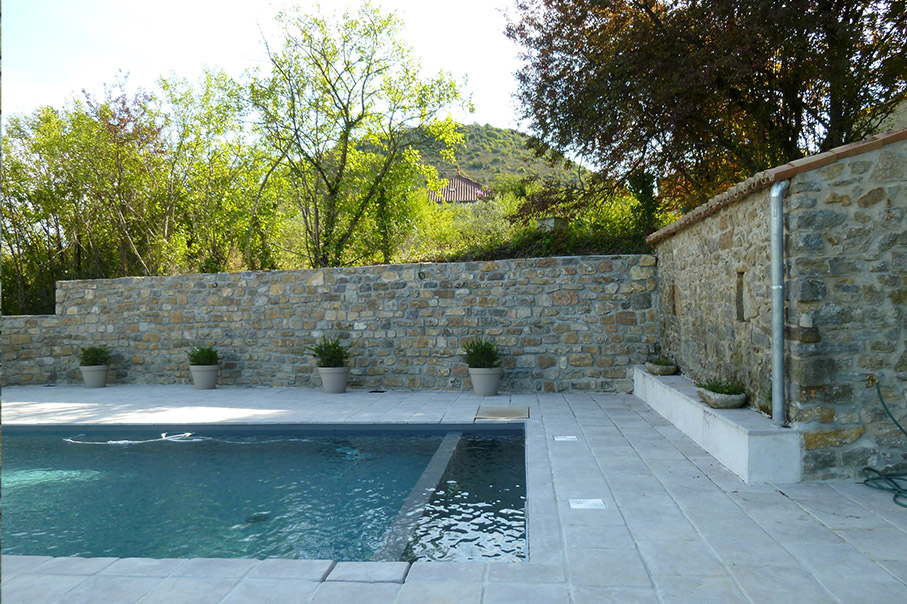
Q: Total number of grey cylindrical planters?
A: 4